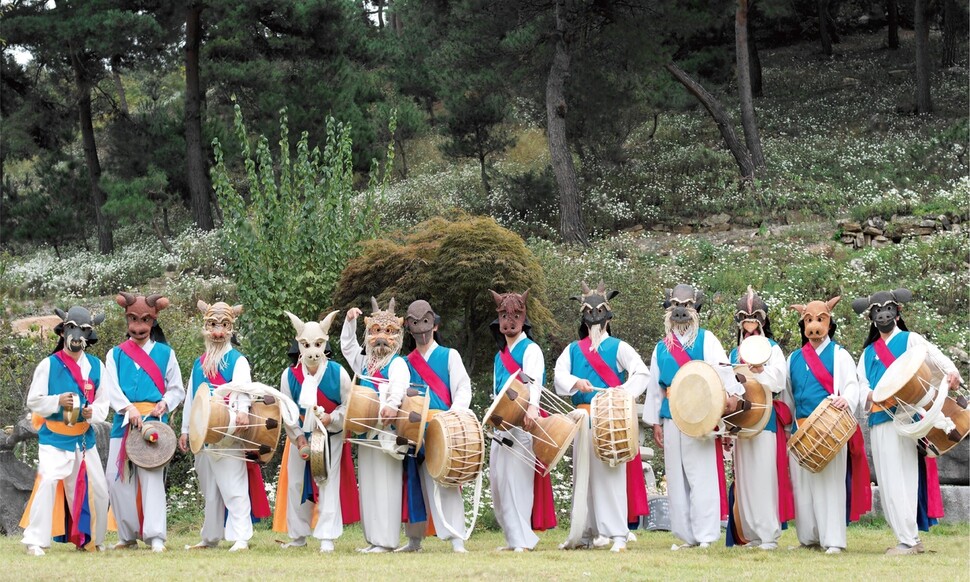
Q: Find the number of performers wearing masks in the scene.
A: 12